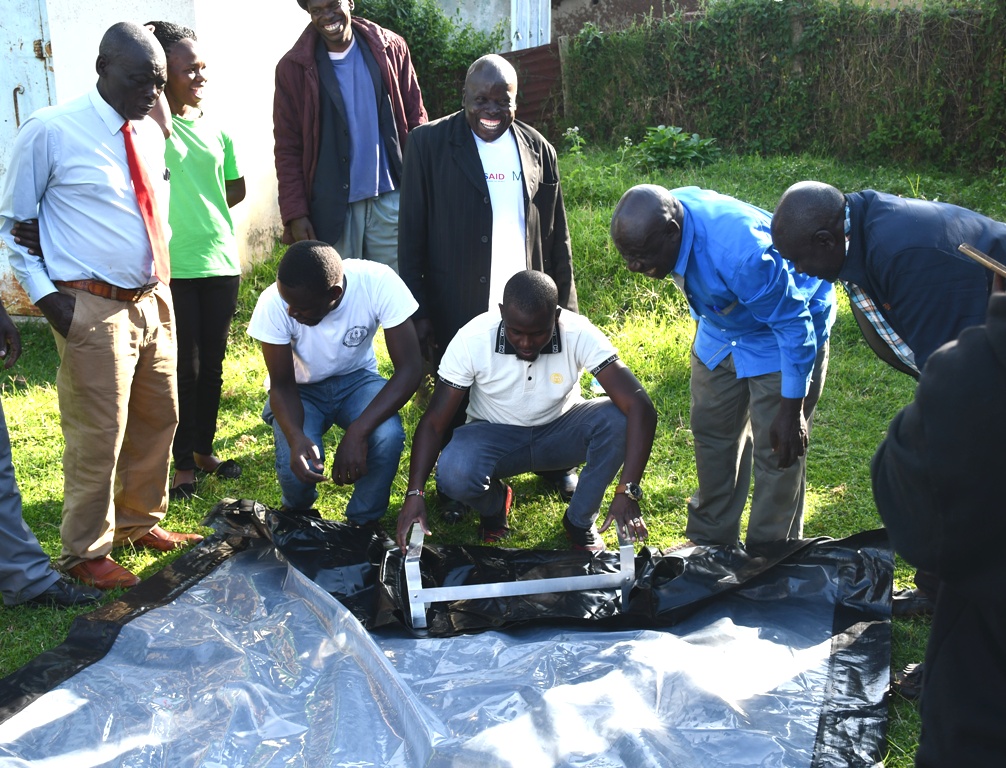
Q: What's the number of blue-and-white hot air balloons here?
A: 0